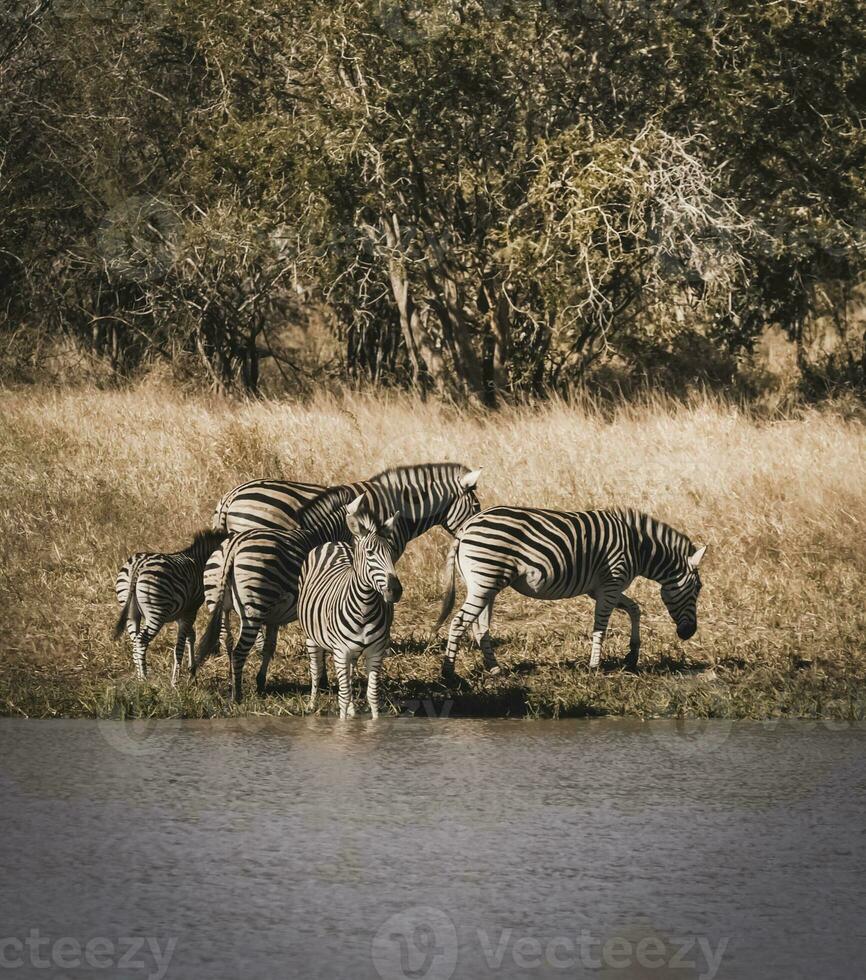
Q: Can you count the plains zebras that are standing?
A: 5